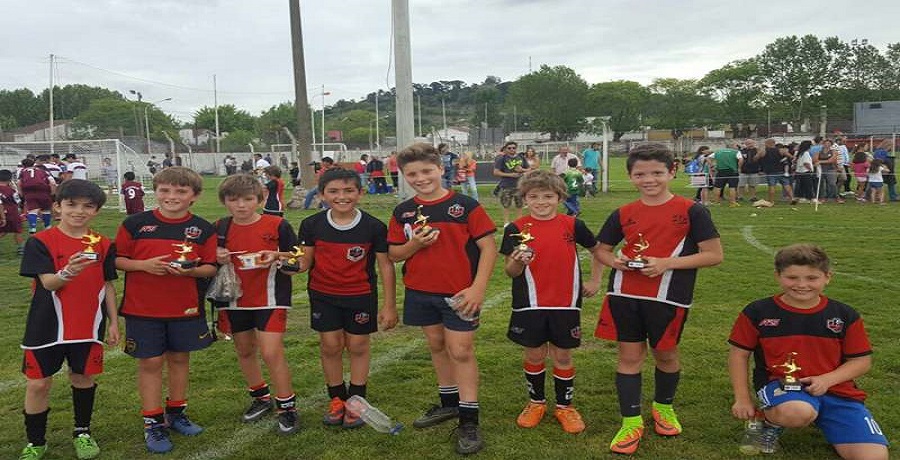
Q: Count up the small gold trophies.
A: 7